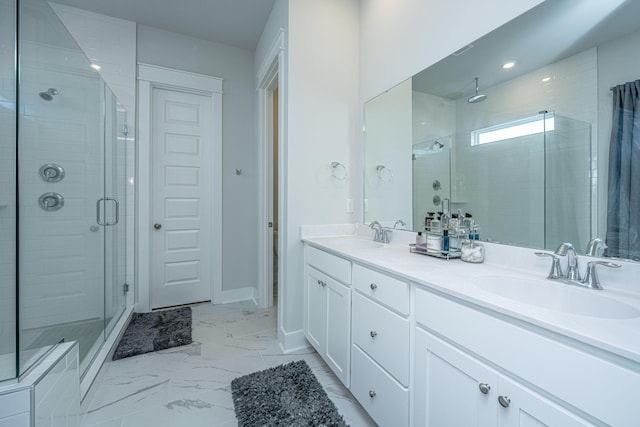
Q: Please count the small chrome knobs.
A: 7